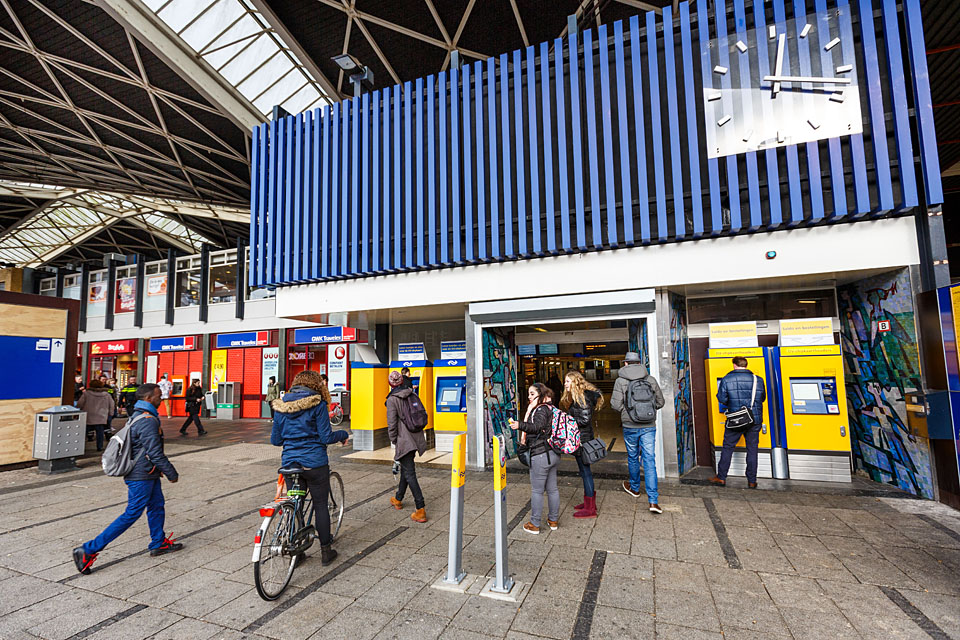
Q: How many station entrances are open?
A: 1